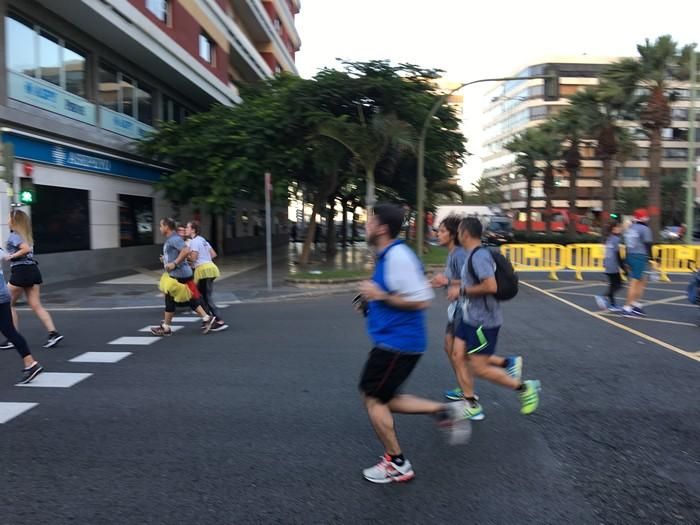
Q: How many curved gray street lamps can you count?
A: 1